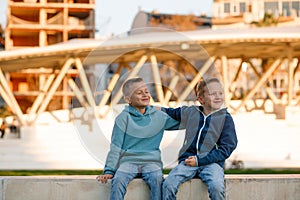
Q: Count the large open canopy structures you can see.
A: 1